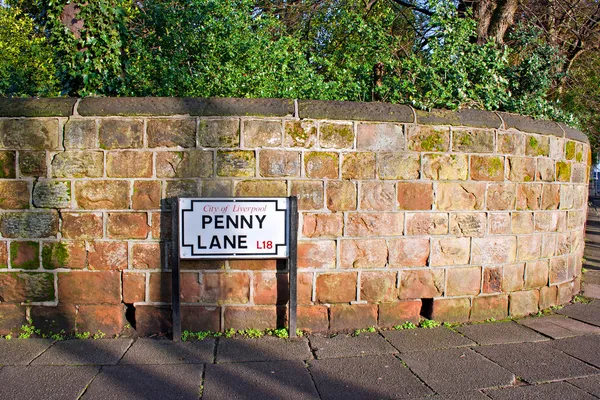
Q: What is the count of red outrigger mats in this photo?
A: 0